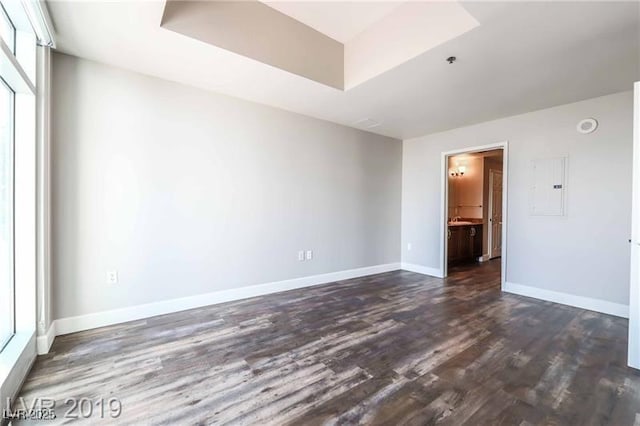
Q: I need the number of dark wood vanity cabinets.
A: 1